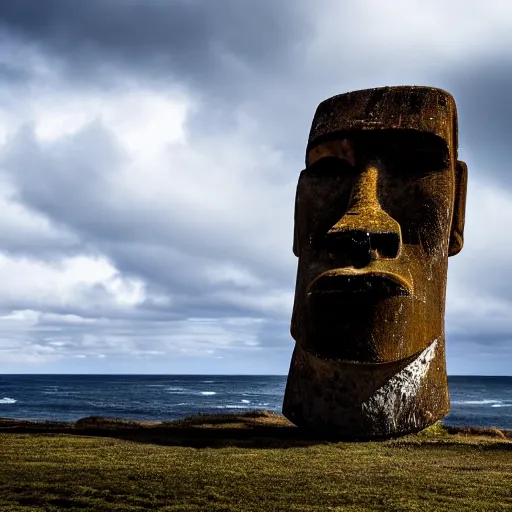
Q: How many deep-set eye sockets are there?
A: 2